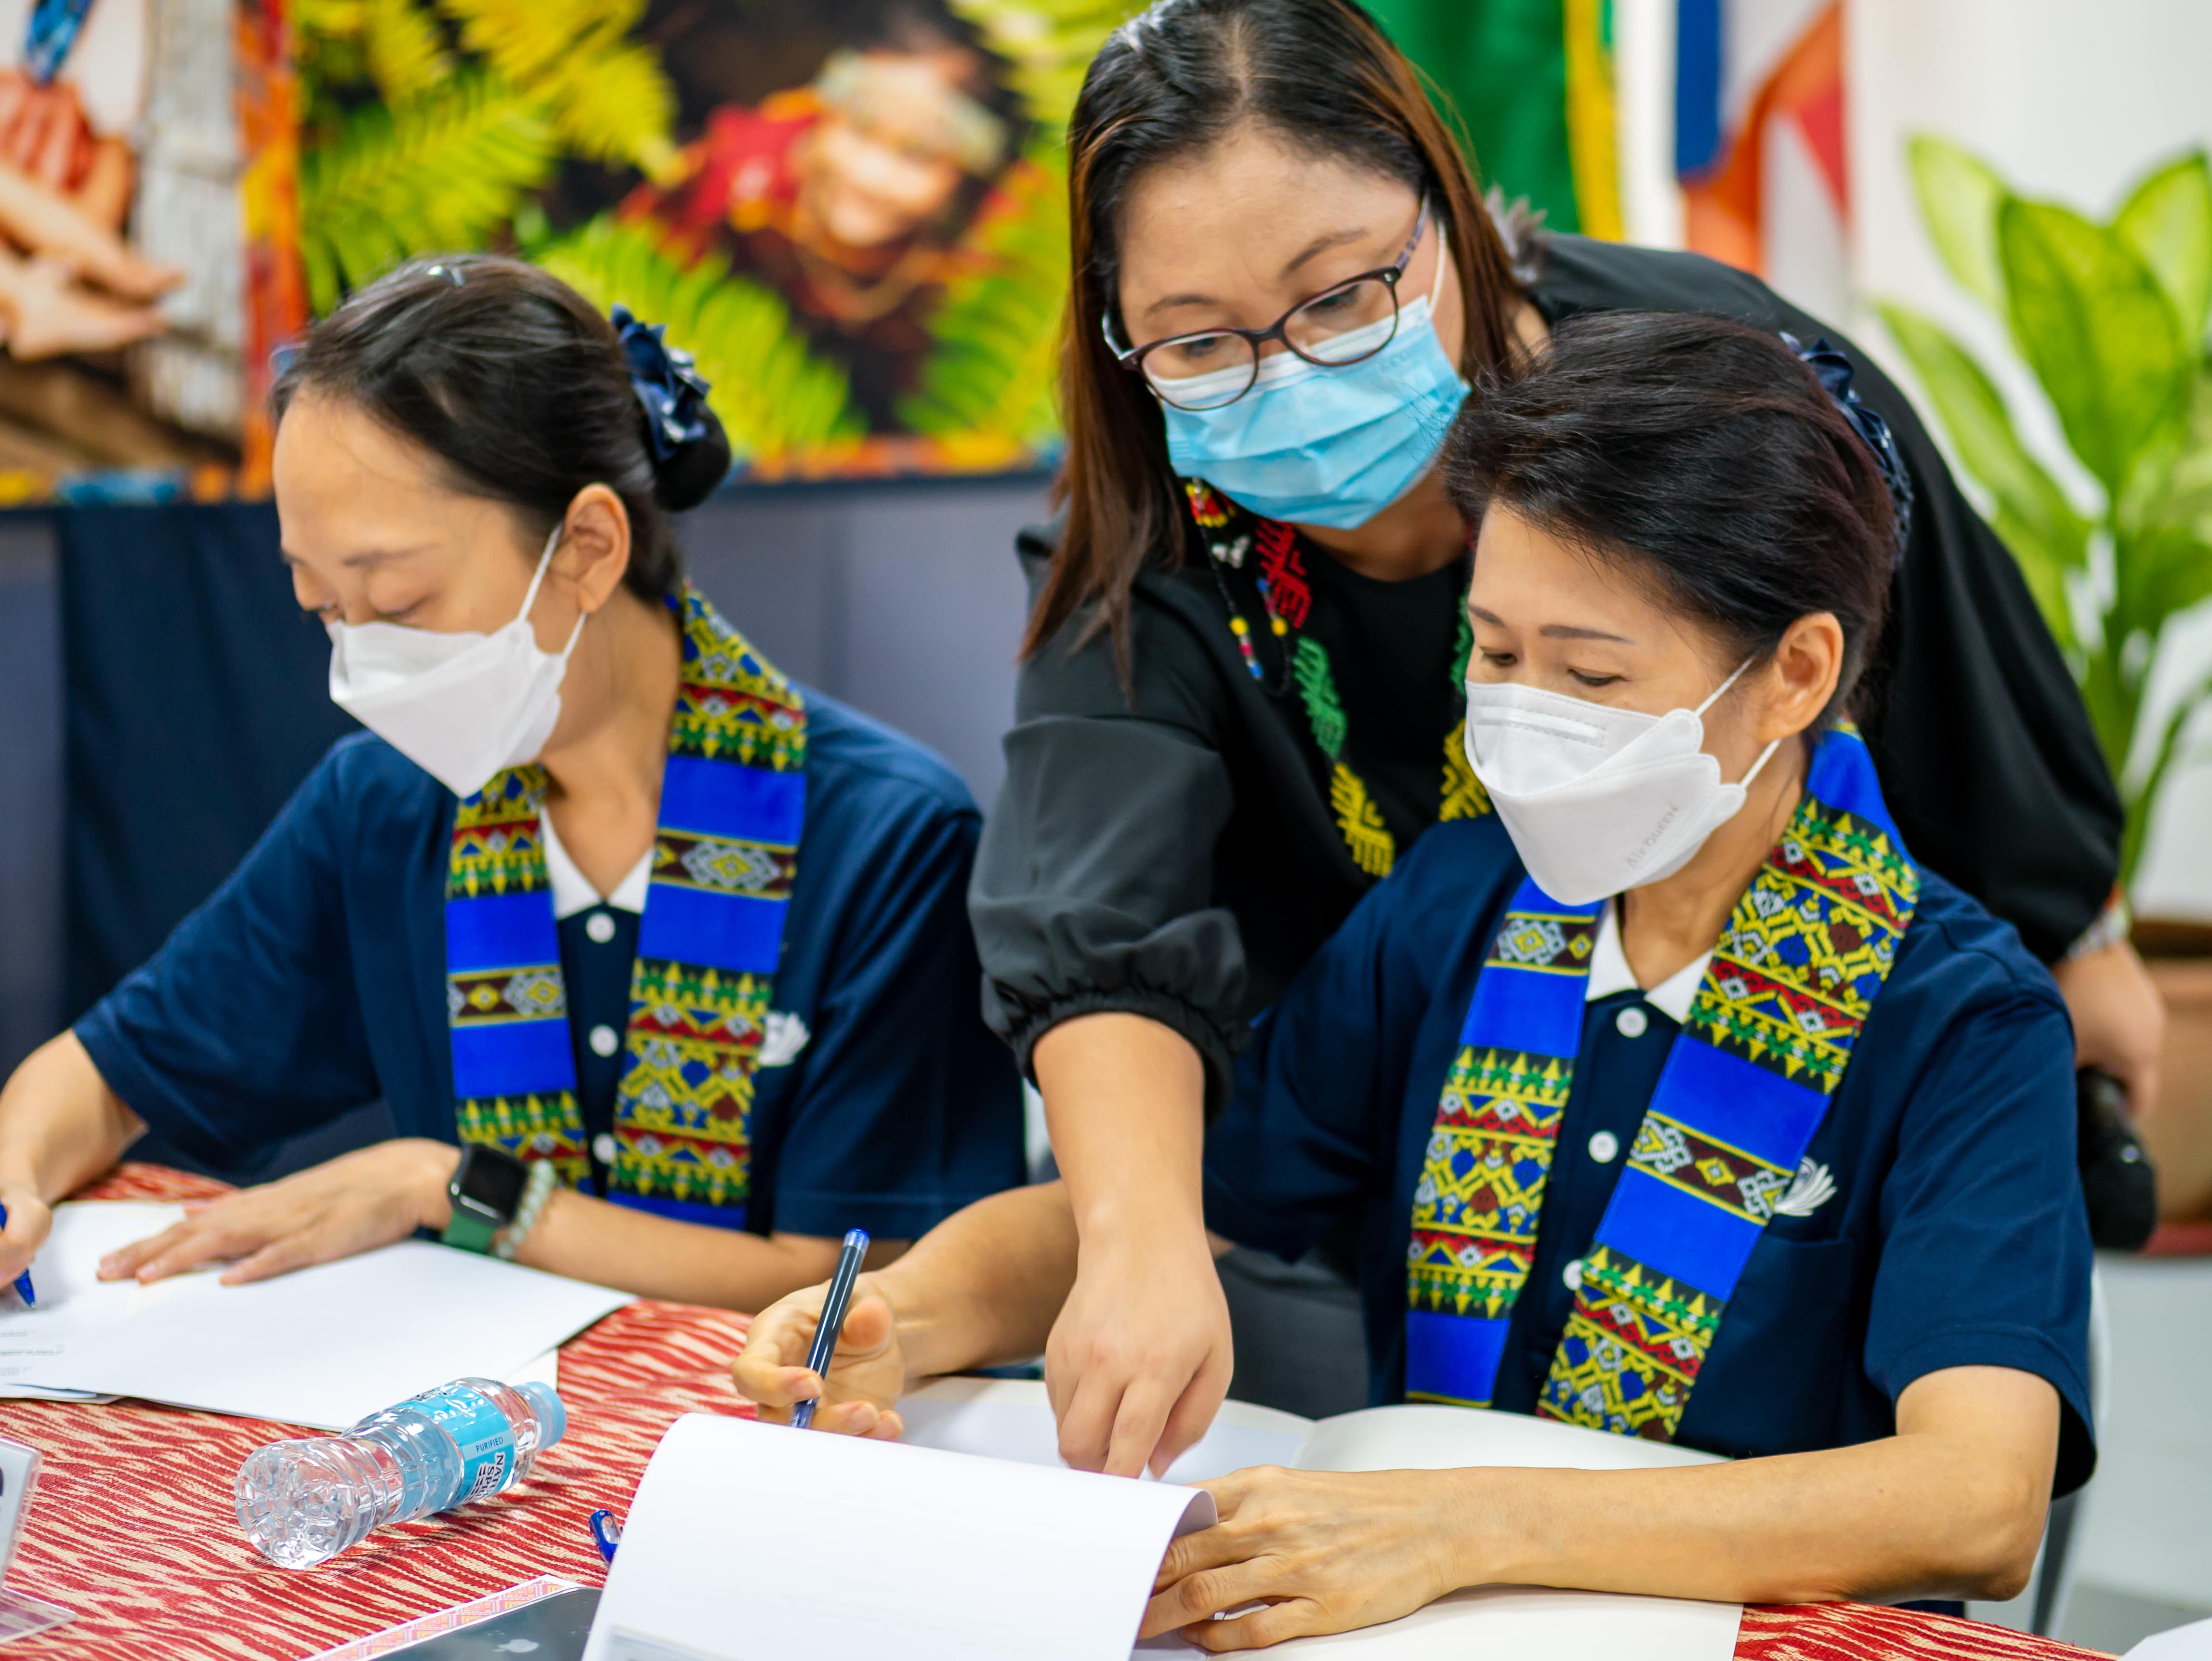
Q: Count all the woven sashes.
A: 2